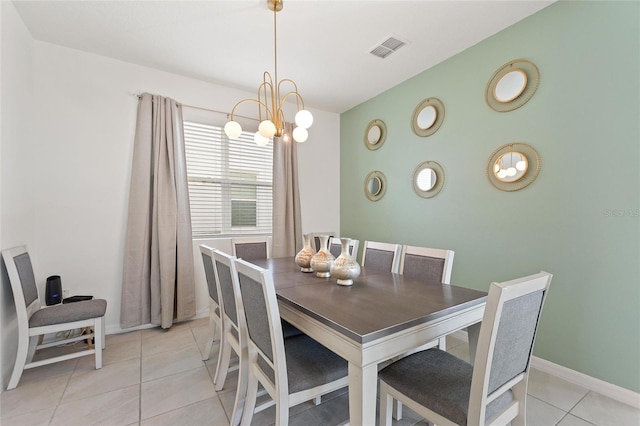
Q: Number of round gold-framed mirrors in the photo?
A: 6